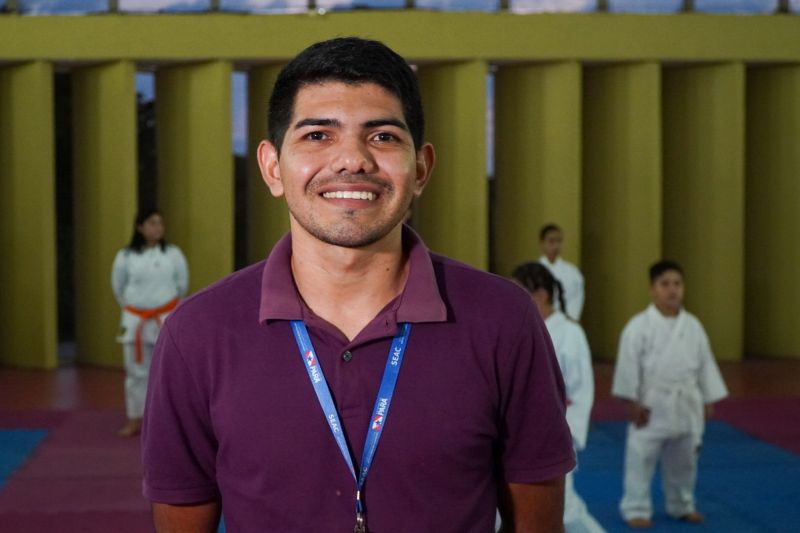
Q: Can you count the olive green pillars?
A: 9